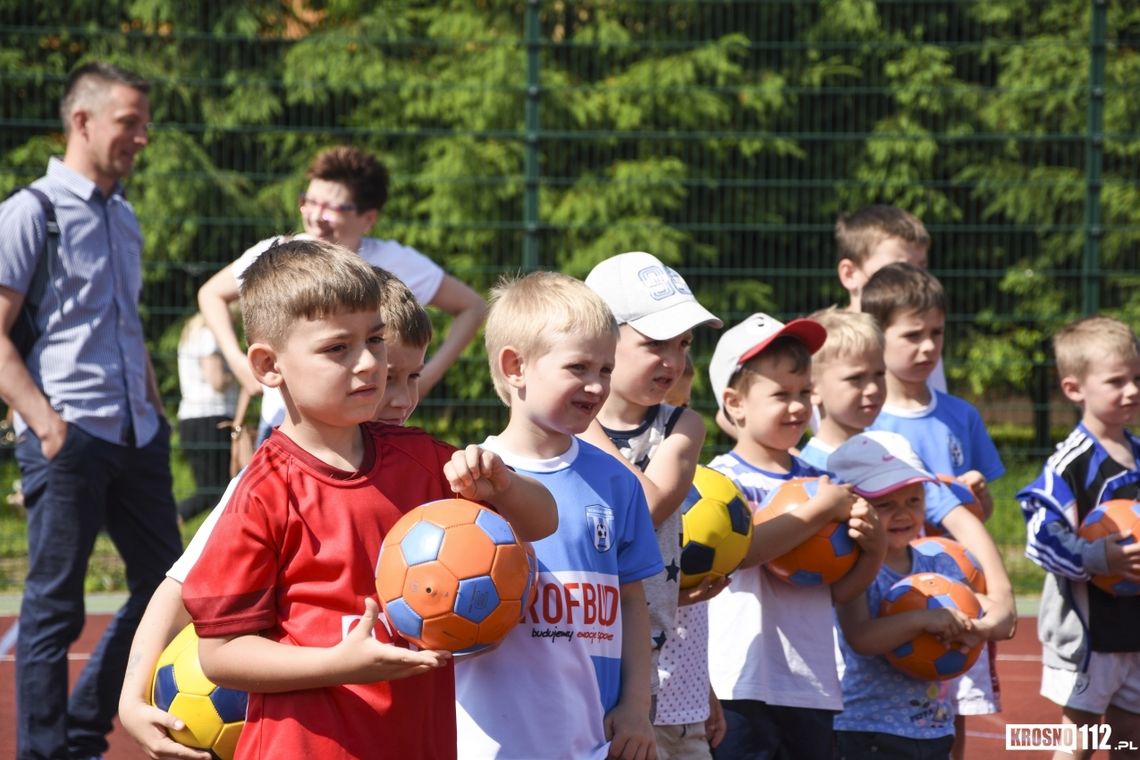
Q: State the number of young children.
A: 11